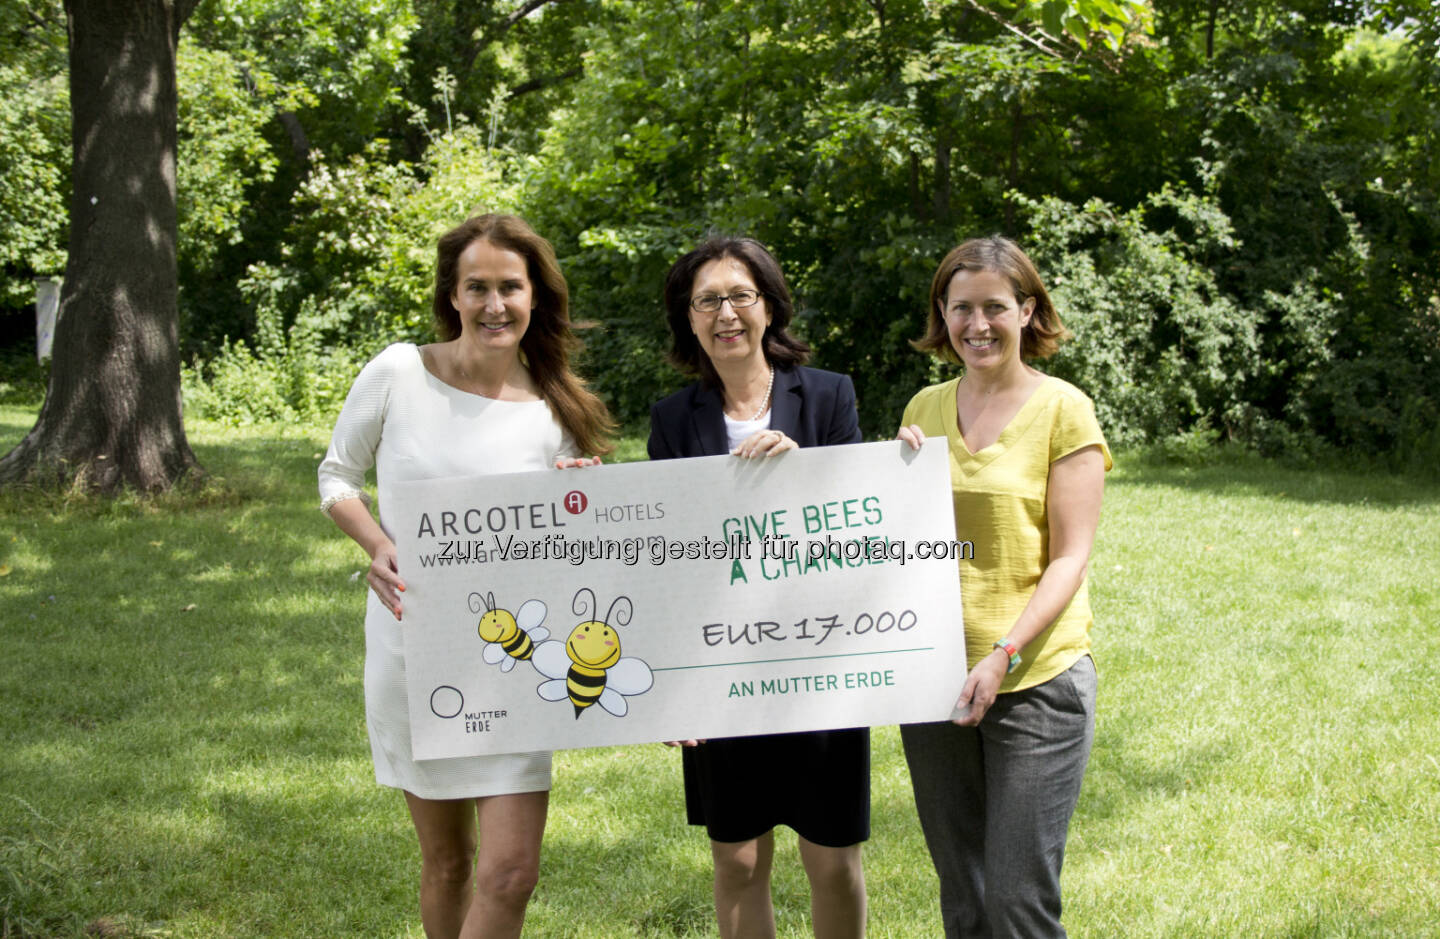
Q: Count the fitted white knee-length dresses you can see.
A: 1